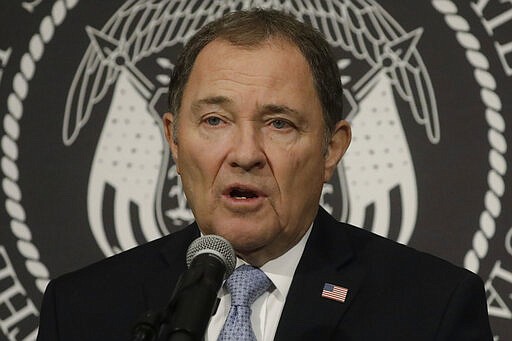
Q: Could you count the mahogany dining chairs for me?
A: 0